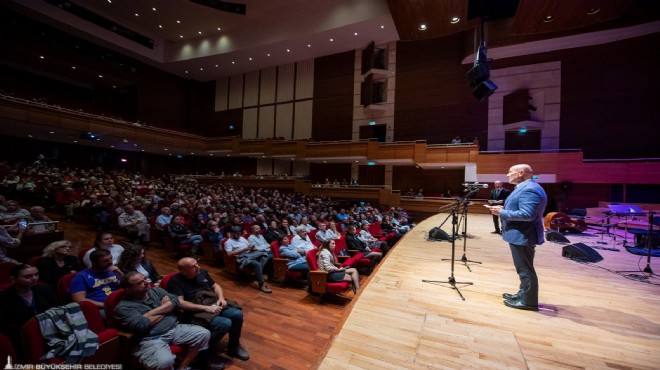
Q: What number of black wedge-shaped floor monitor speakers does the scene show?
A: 3